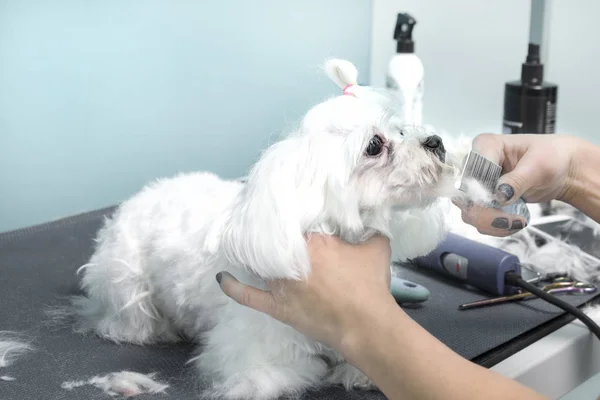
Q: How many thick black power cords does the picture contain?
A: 1